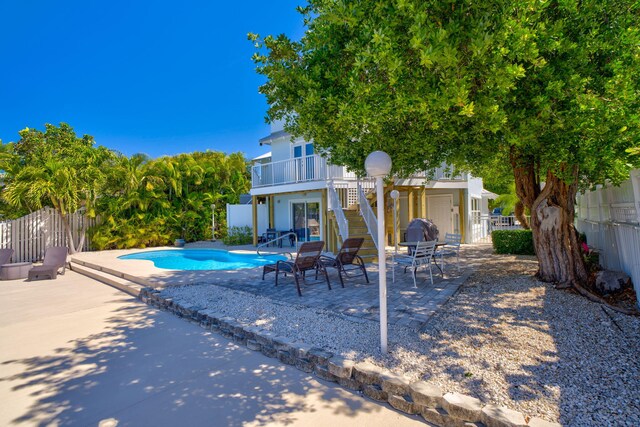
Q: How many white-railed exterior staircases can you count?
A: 1